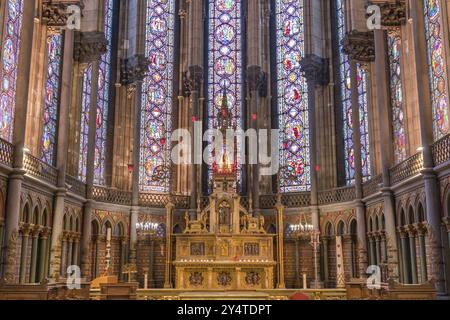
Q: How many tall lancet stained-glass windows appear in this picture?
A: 9